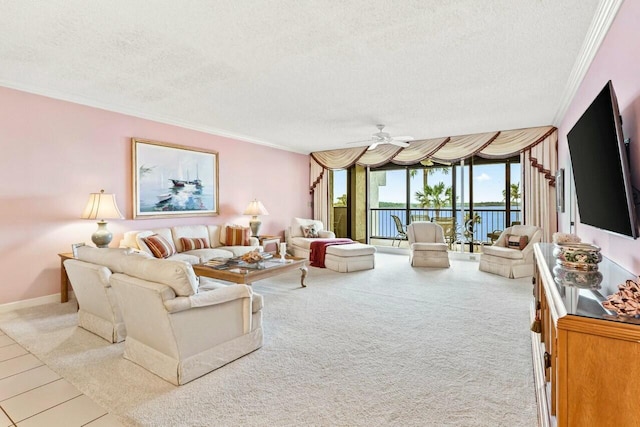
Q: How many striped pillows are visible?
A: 3